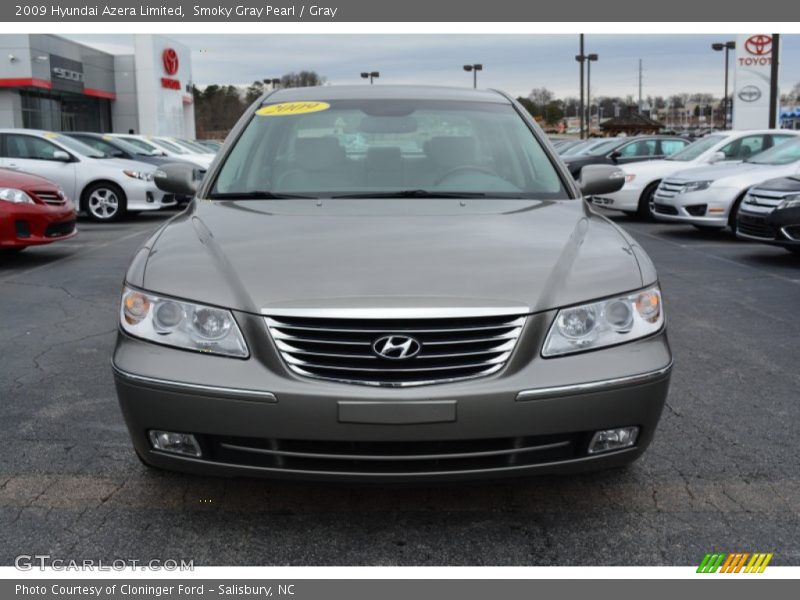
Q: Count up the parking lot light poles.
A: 5